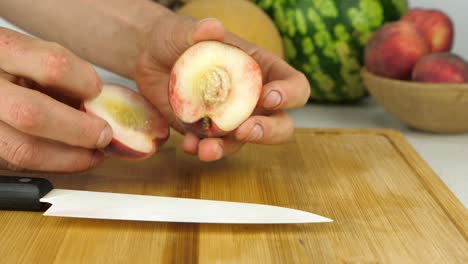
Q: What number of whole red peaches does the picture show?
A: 3